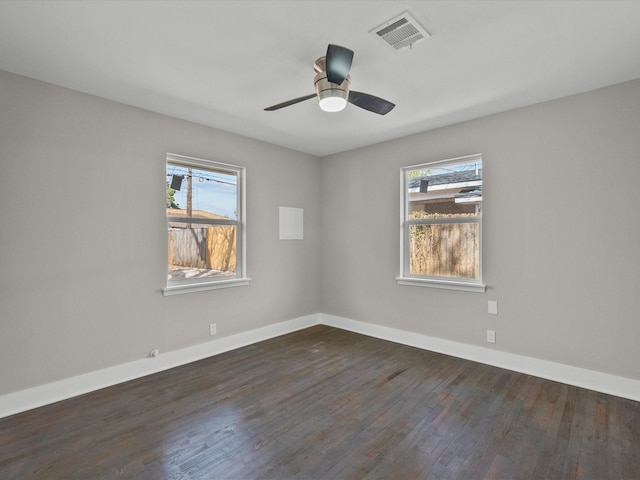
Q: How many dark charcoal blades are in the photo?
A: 3